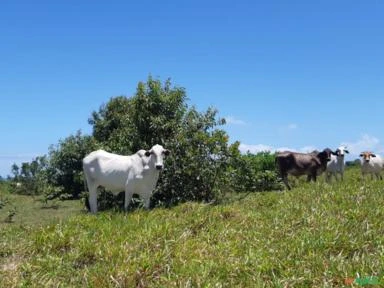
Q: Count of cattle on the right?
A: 3